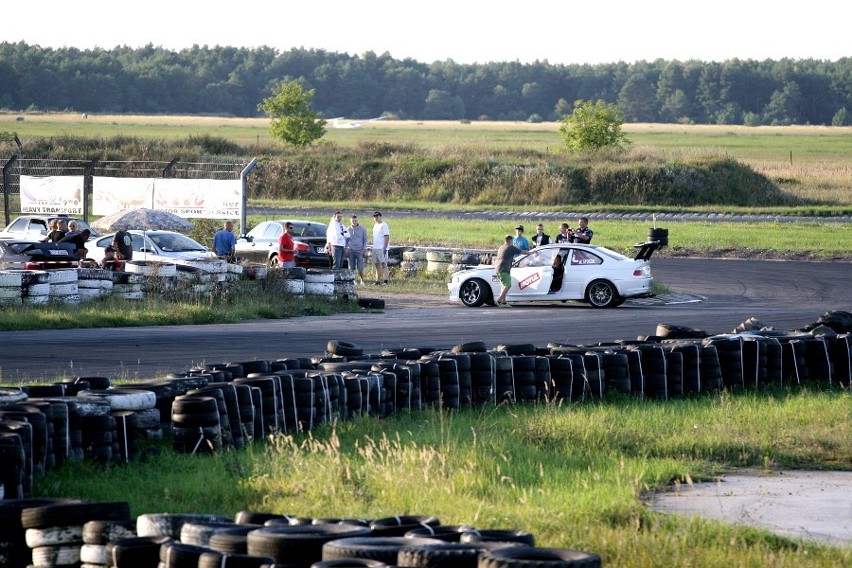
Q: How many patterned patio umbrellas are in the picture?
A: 1